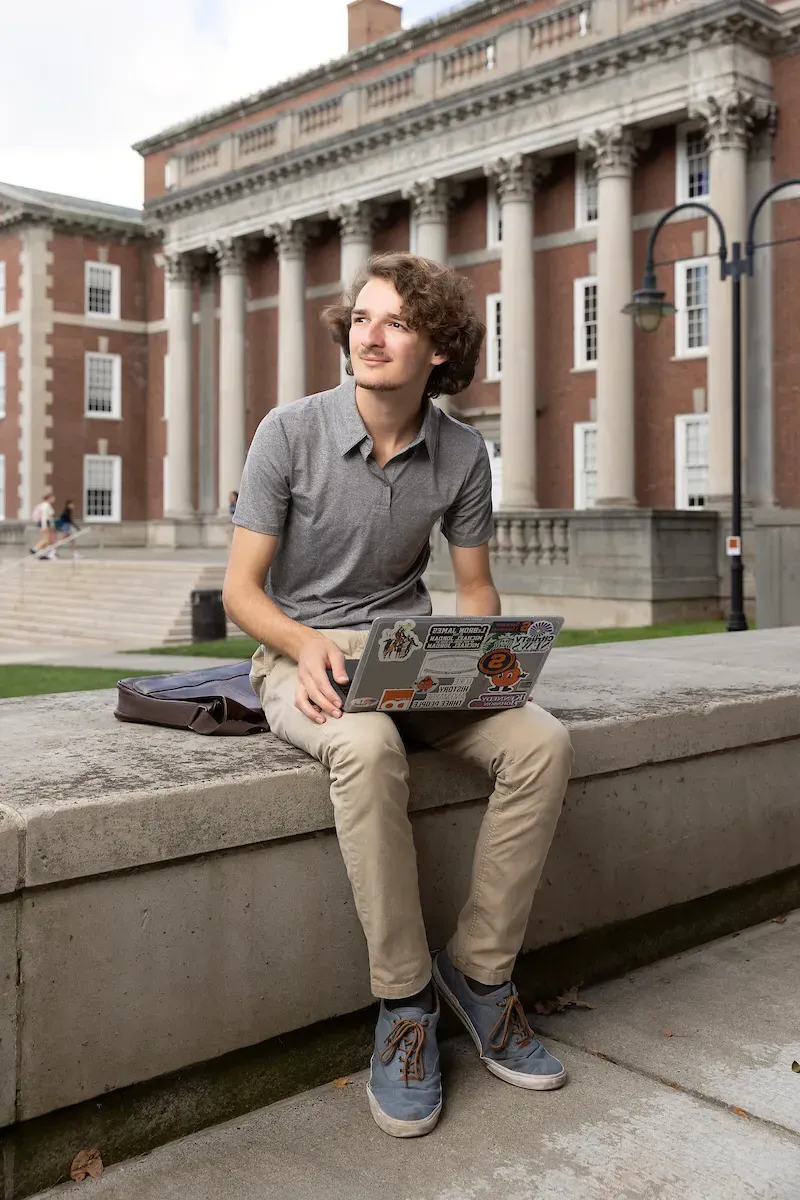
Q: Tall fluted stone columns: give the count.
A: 8